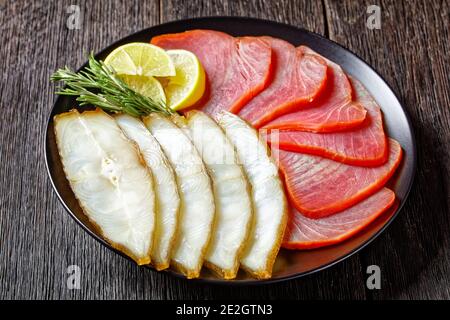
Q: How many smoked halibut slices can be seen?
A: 5